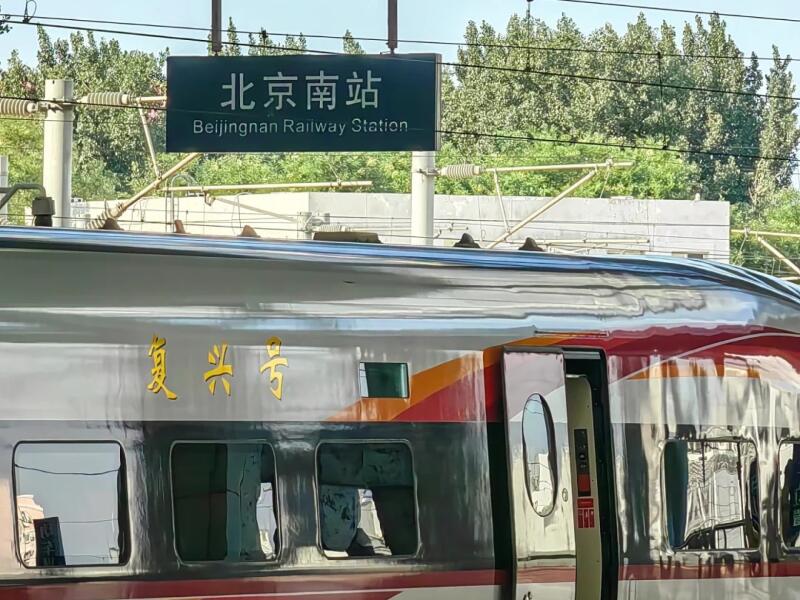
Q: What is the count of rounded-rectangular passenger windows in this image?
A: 5